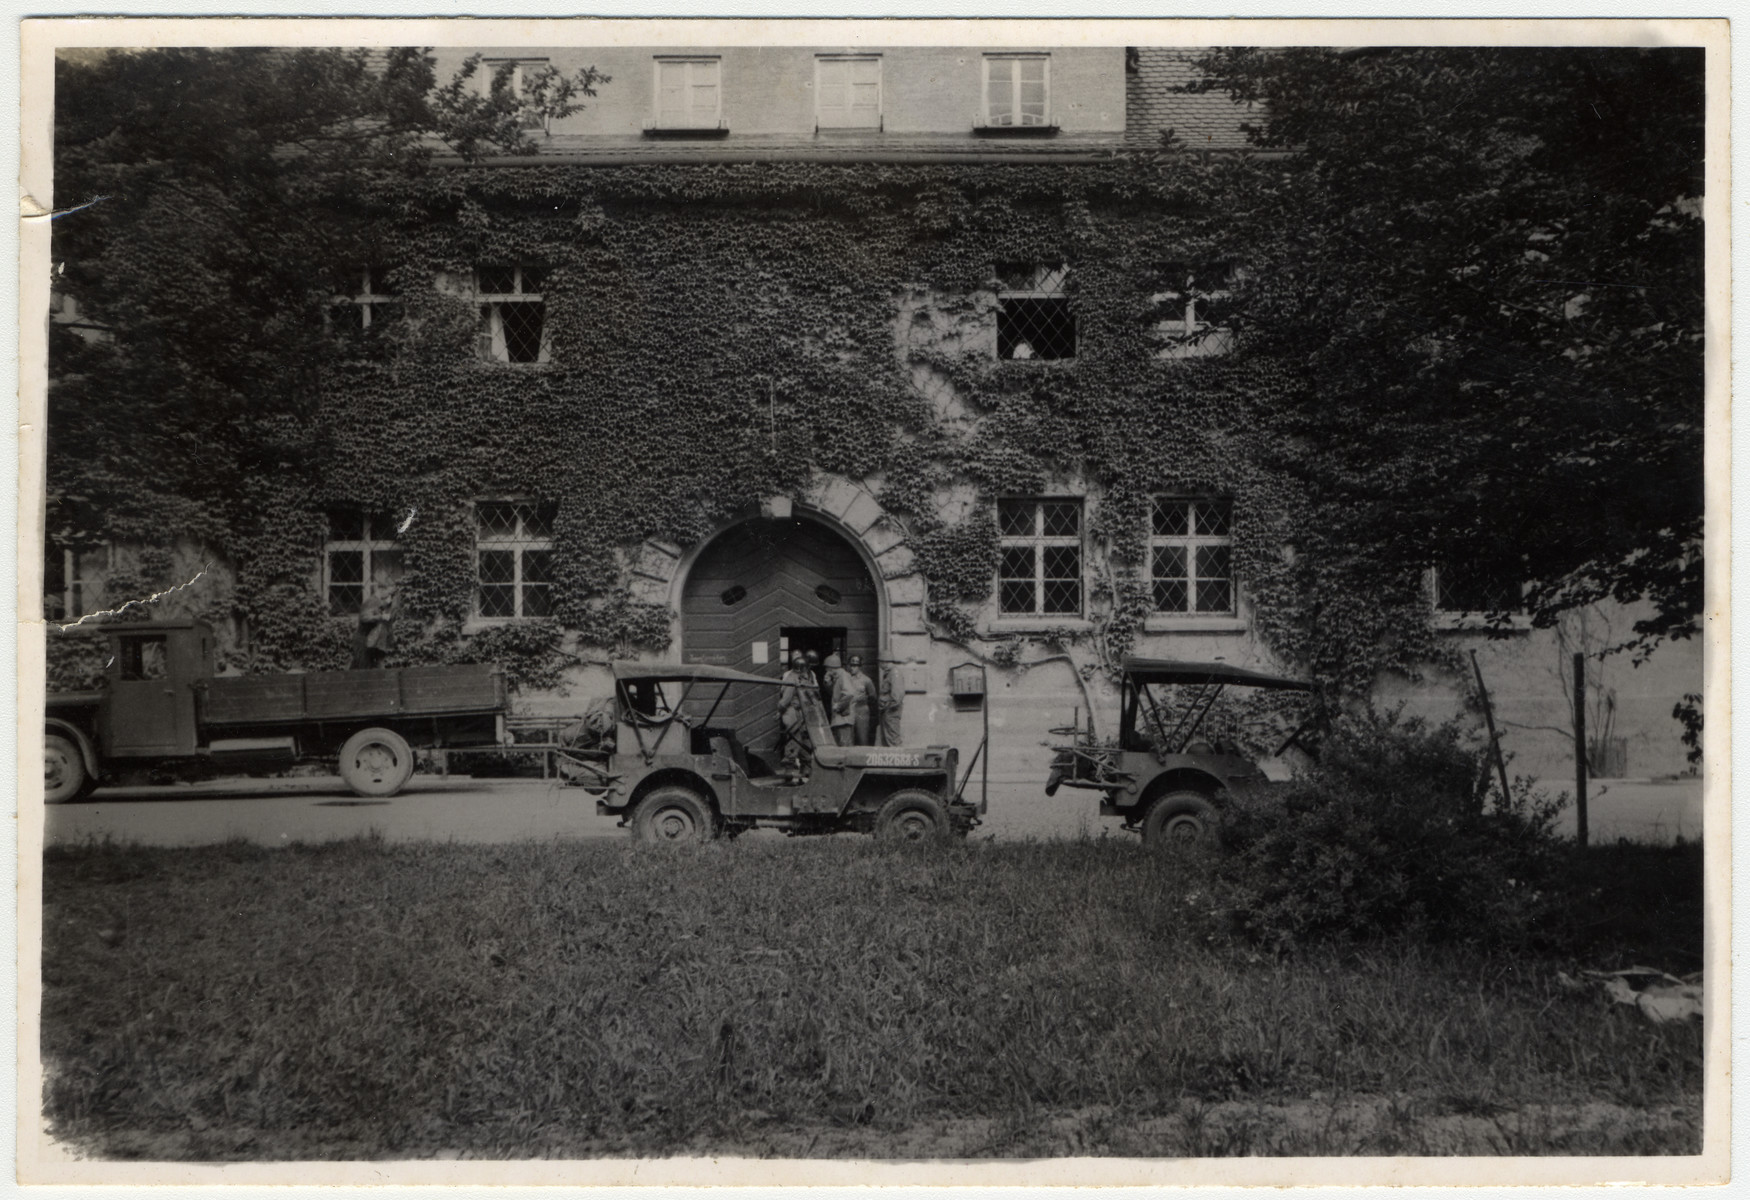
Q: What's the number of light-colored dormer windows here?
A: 4